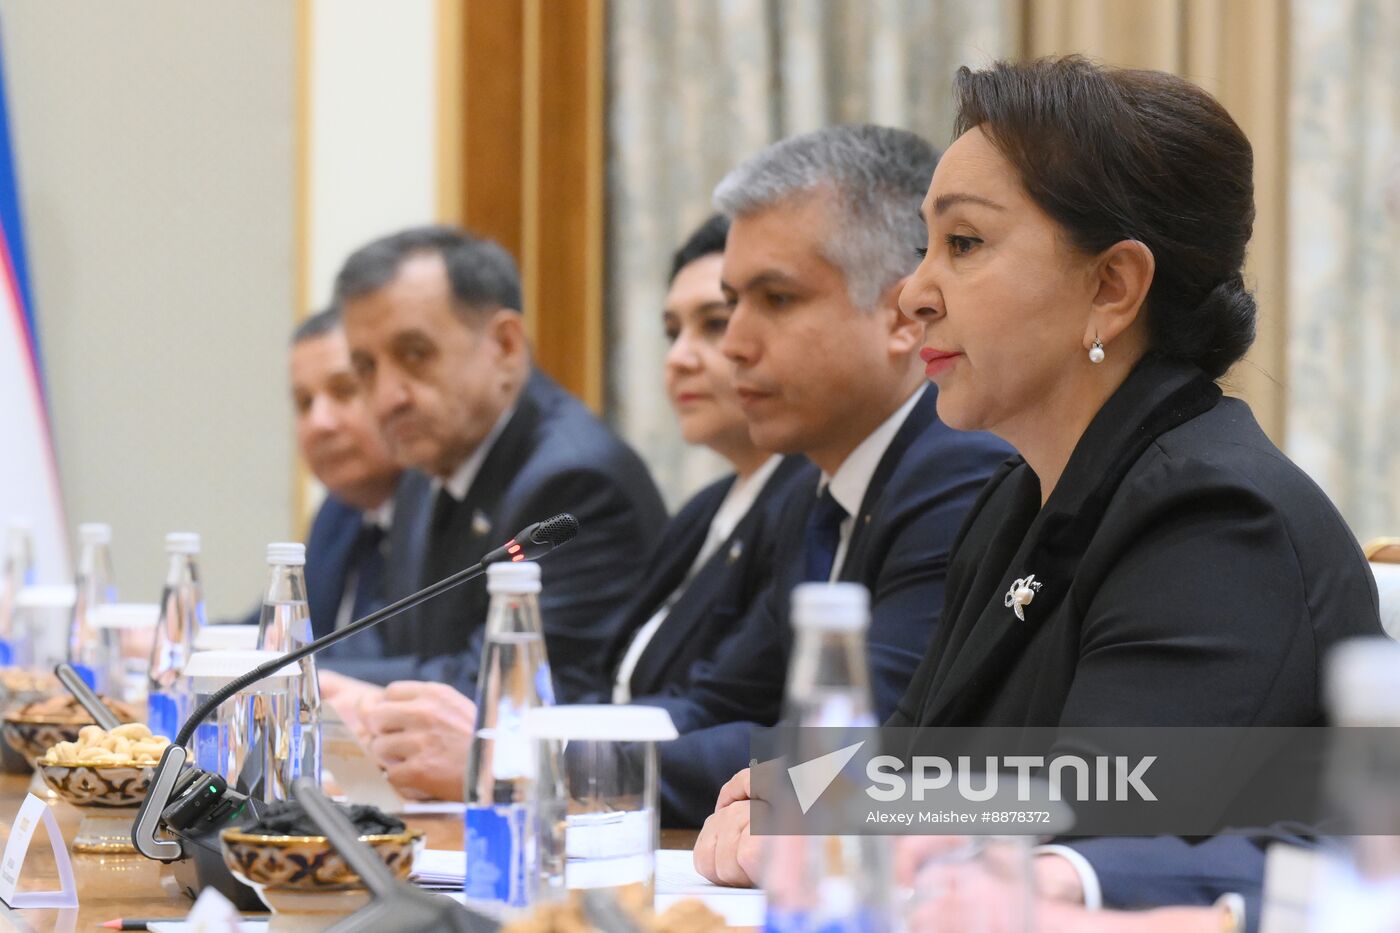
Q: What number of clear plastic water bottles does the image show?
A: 7